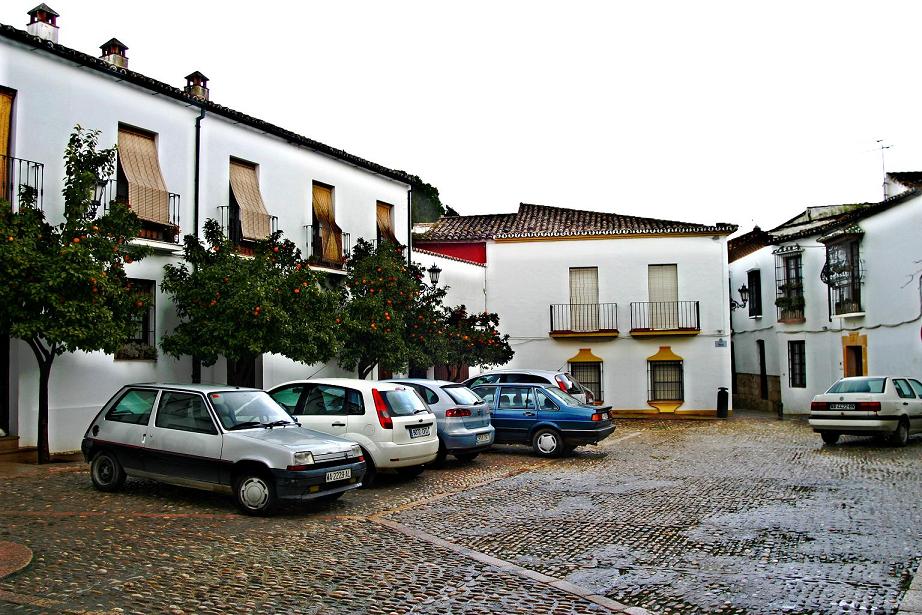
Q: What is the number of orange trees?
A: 4